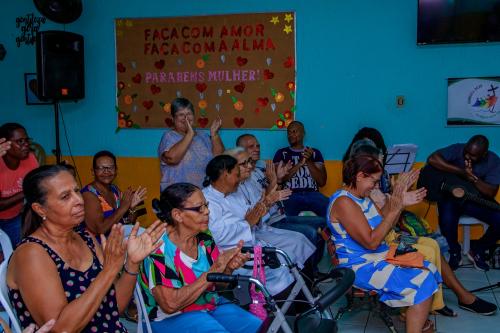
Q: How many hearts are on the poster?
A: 14